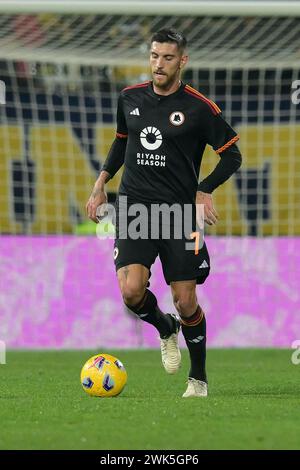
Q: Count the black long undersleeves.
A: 2